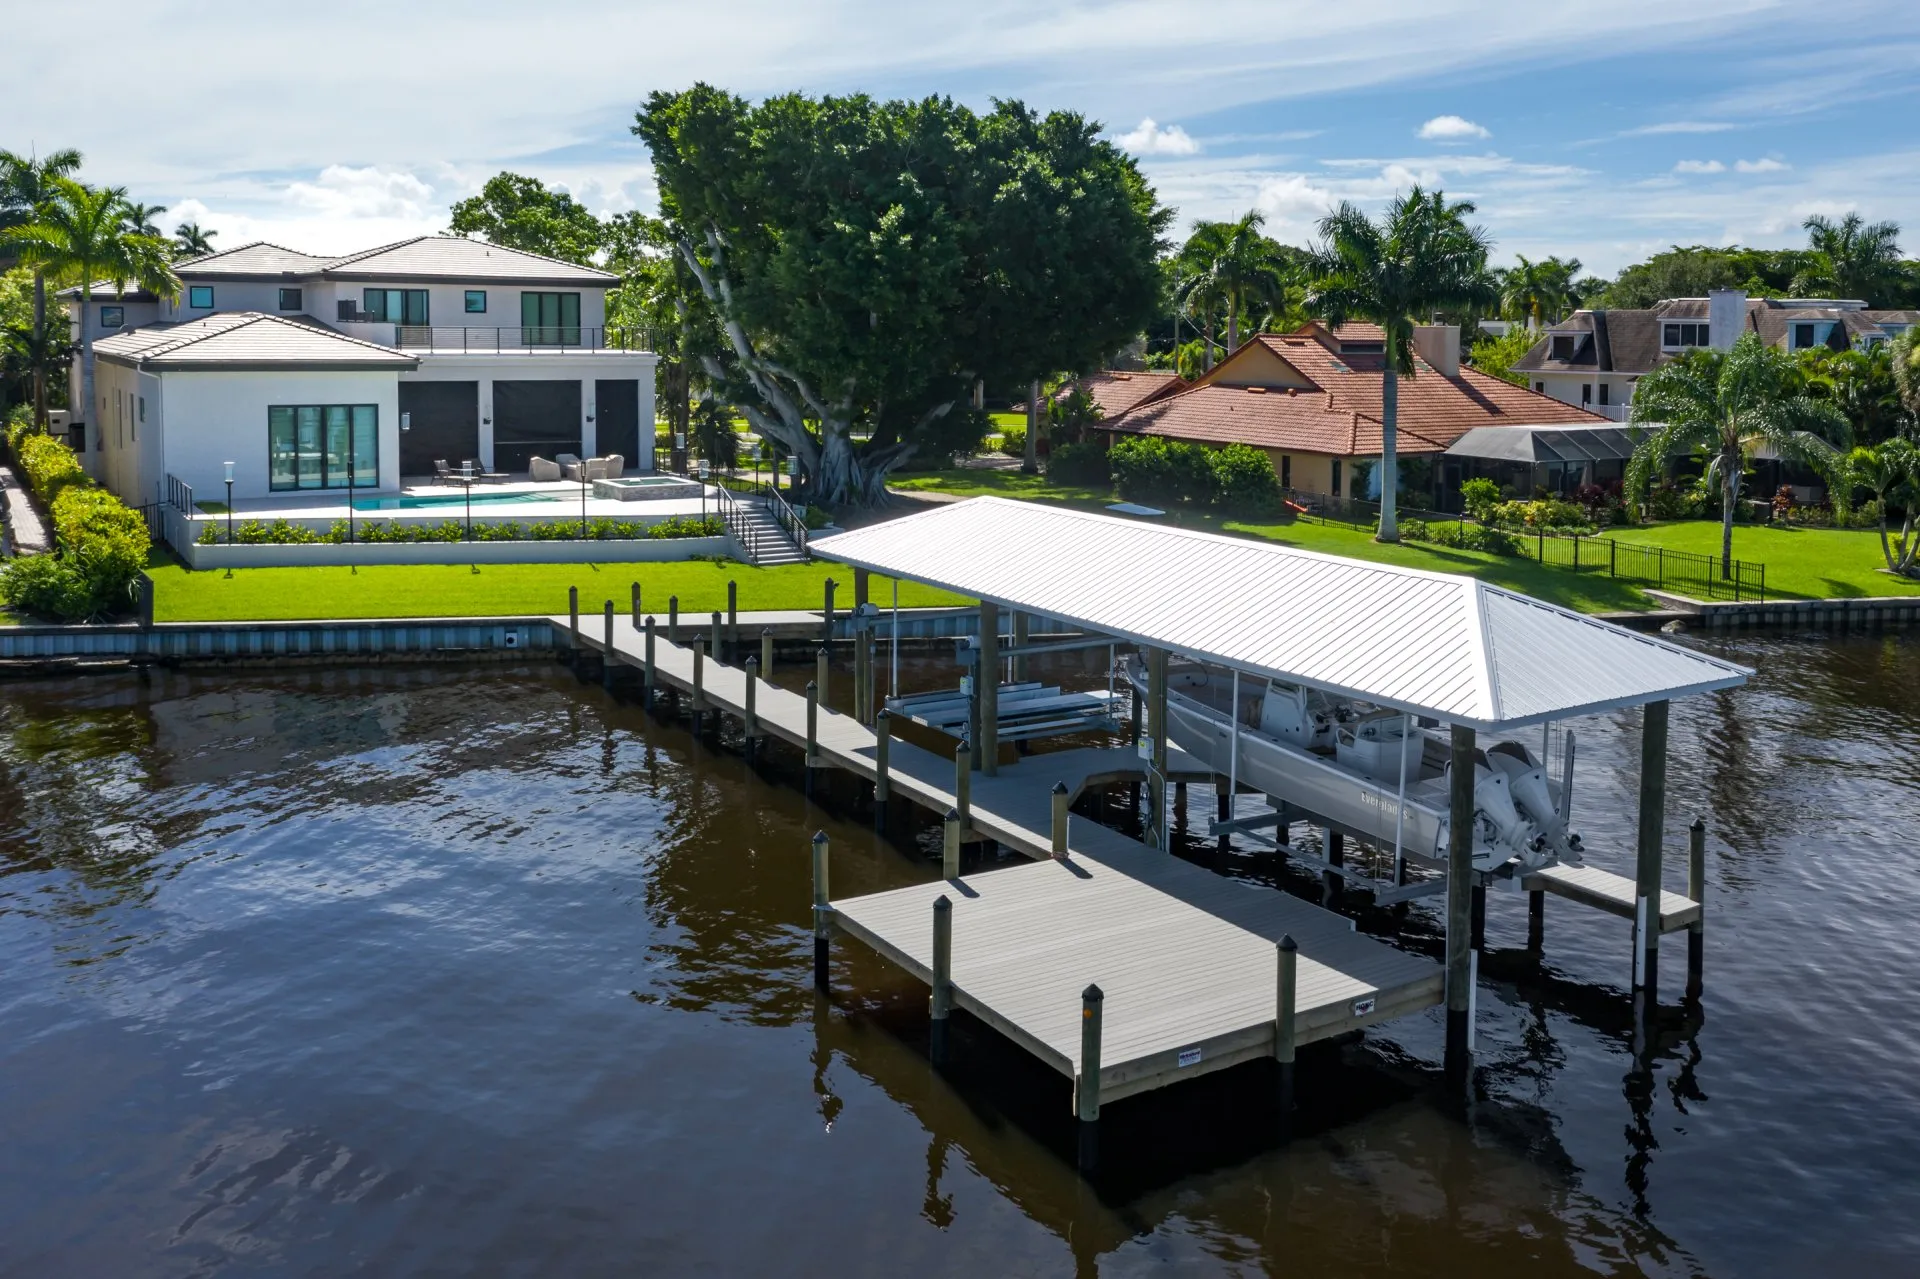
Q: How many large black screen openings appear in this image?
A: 3